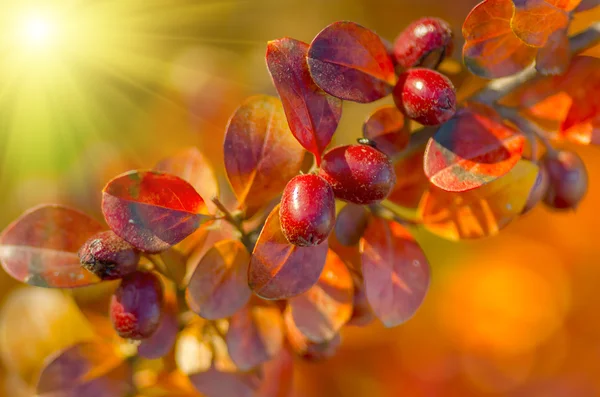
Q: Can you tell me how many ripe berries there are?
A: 7